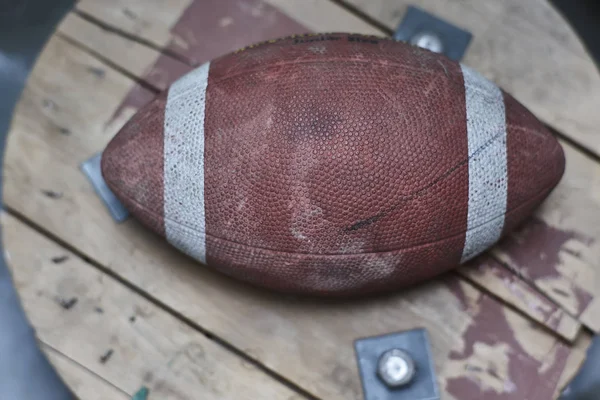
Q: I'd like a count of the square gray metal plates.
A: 3